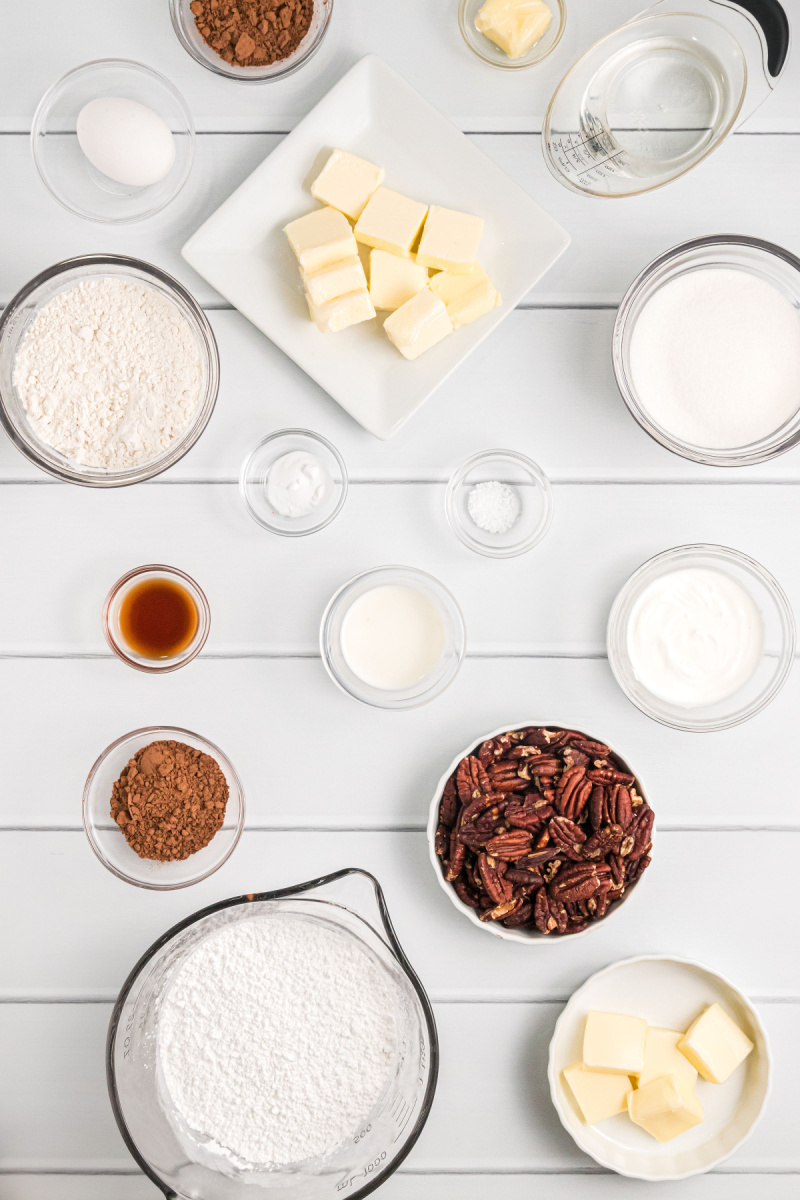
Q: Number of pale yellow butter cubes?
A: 14